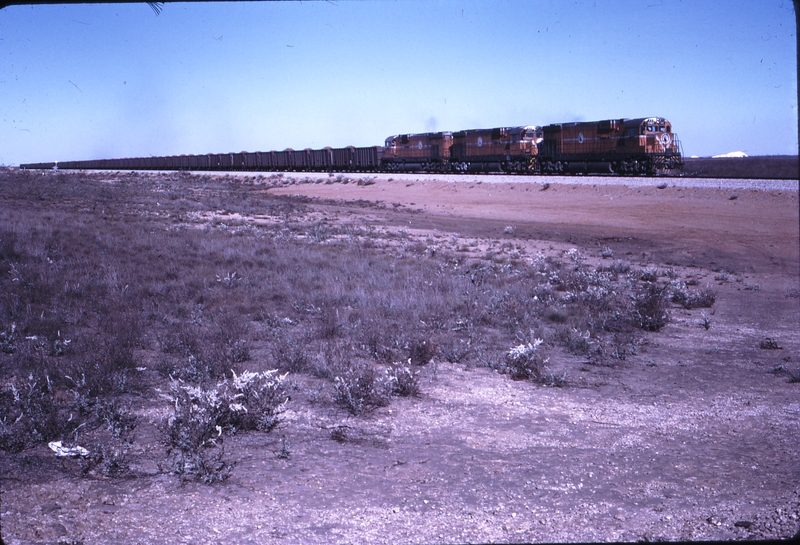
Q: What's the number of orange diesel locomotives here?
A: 3